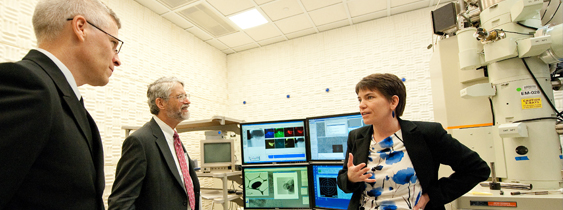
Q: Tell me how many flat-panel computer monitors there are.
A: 4